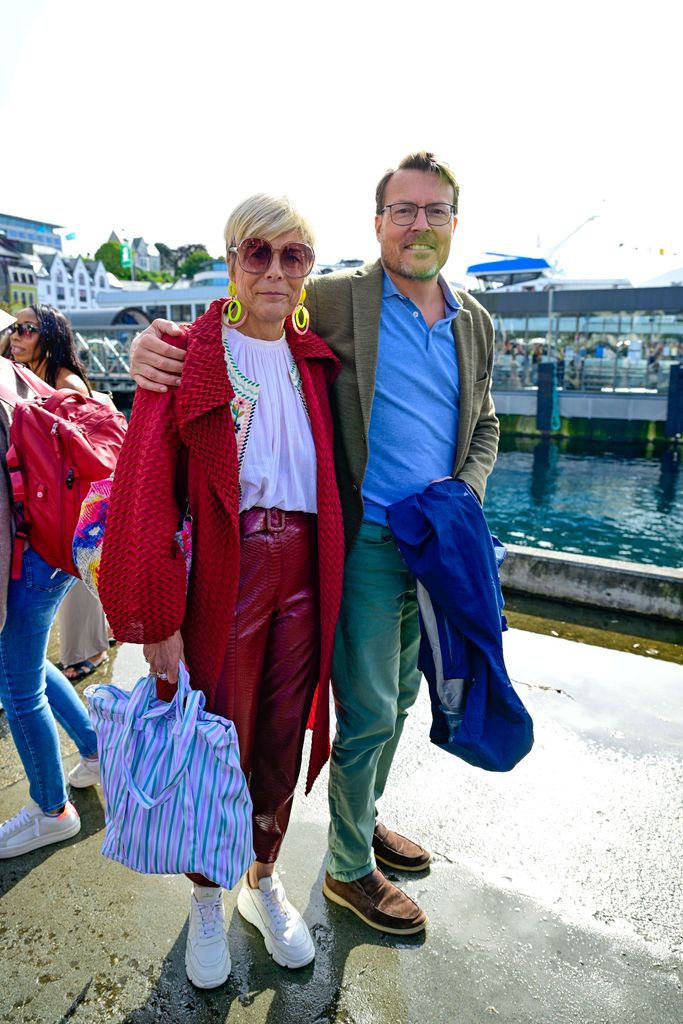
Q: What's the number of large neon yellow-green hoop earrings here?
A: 2